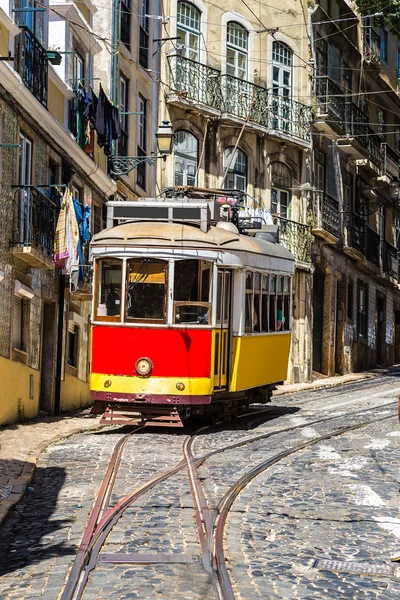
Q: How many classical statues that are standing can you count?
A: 0